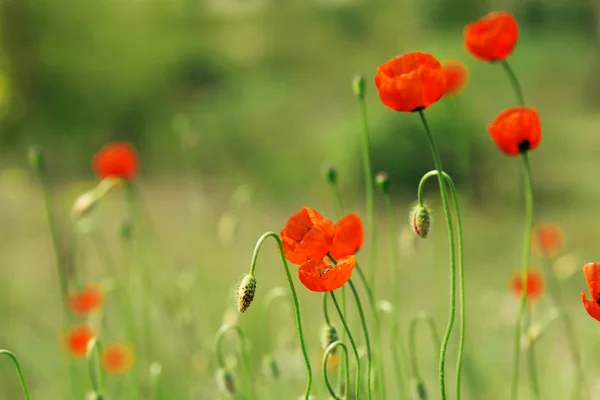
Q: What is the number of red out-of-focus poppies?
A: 7